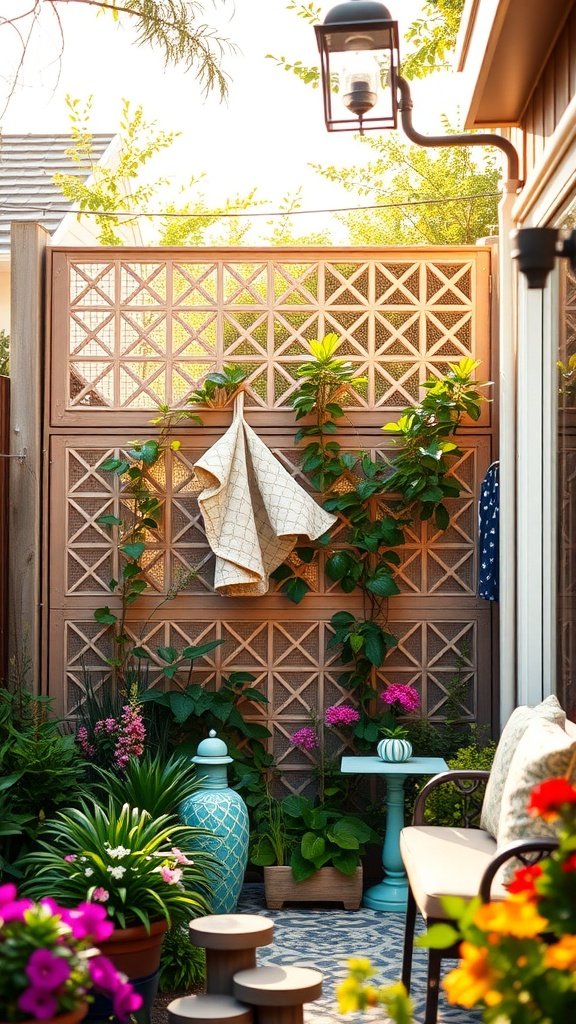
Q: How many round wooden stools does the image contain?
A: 3